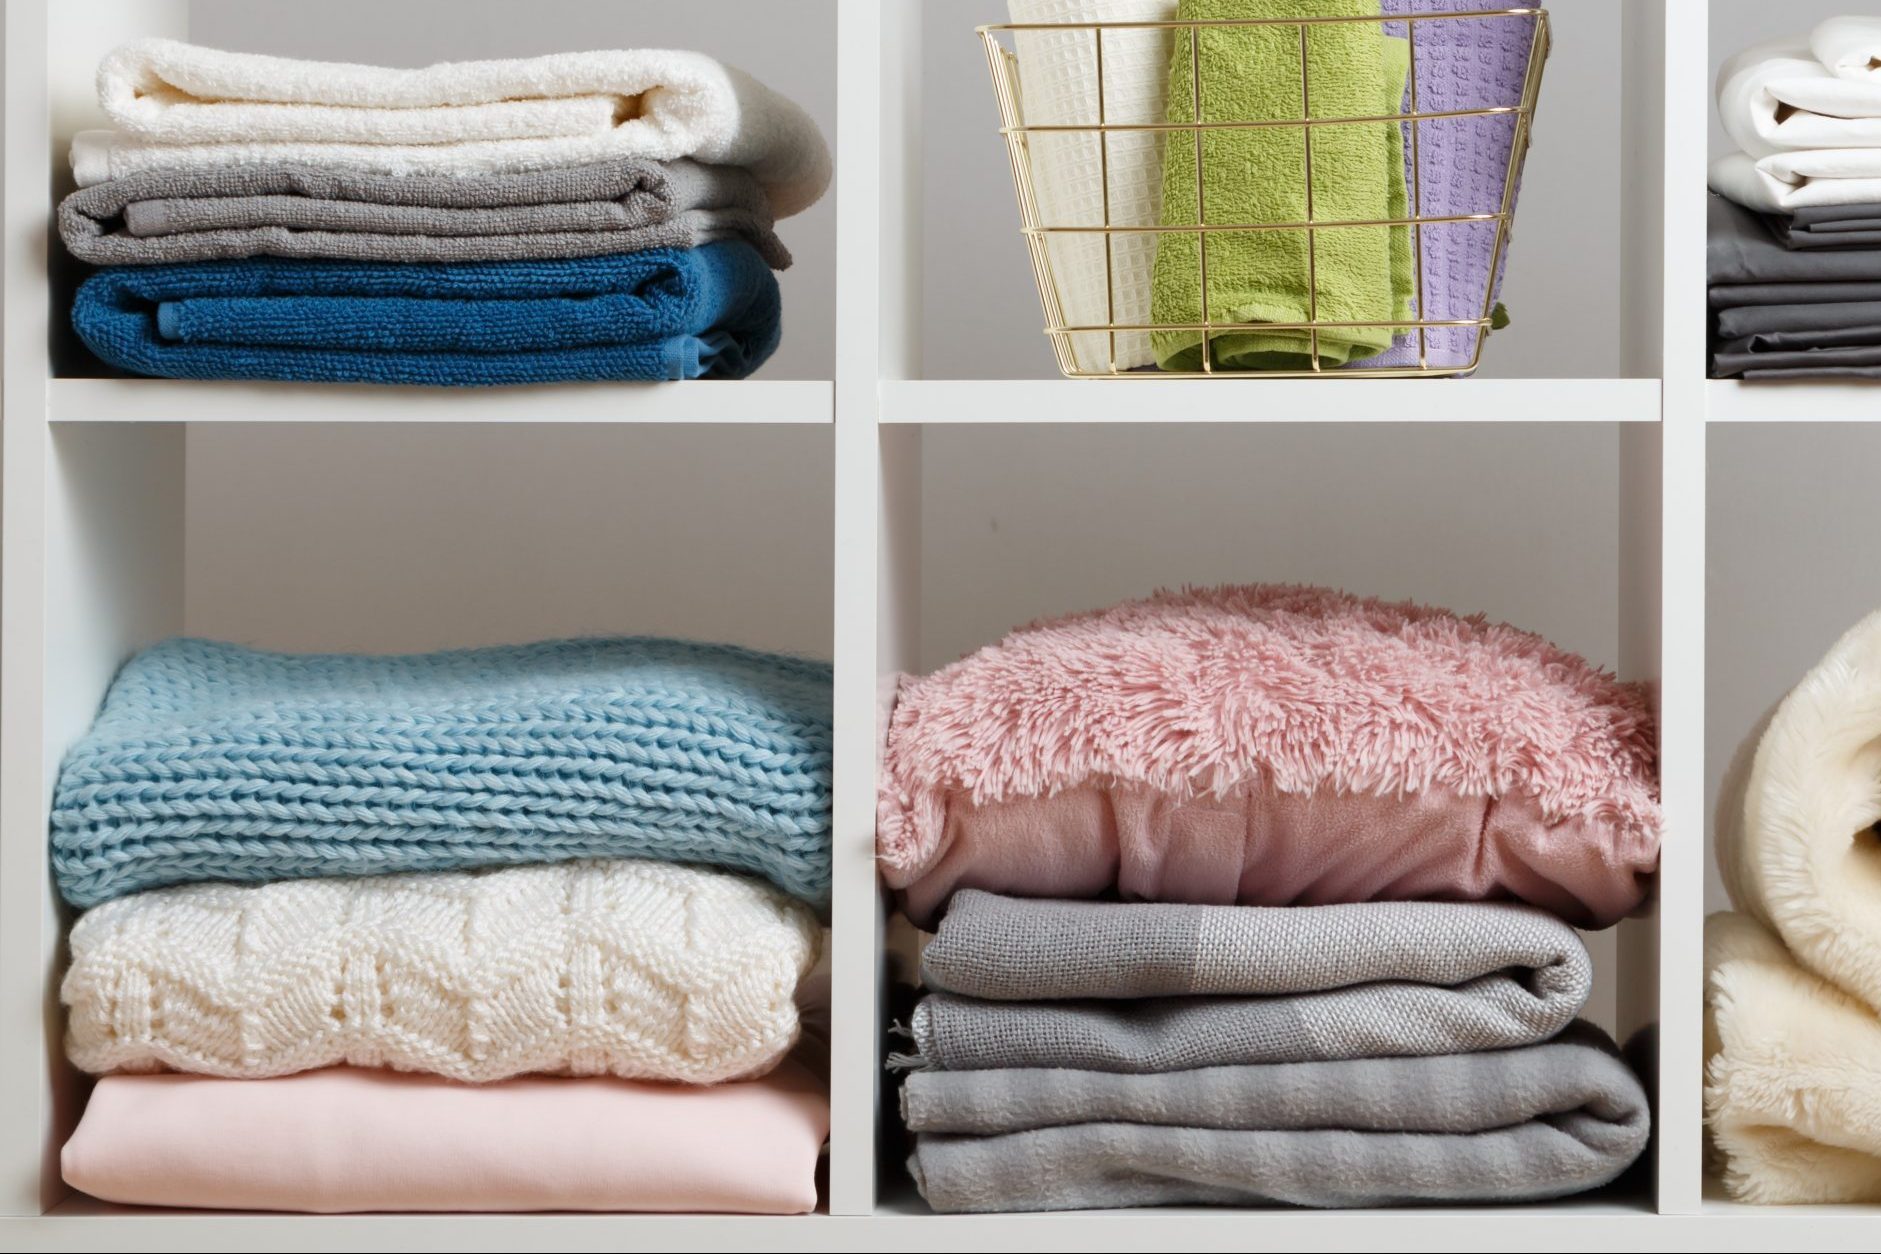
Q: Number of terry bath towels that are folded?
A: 3